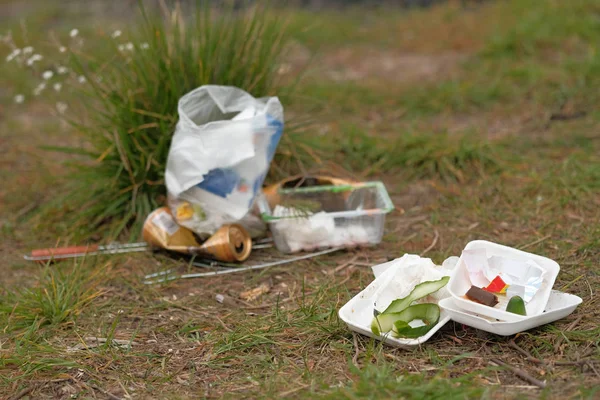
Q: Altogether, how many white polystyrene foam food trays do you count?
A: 3